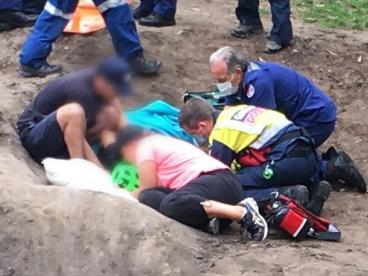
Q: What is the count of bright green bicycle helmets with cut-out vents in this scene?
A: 1